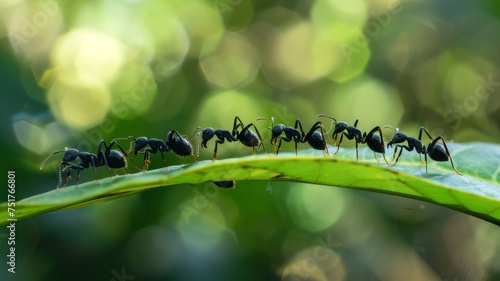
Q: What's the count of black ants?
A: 6